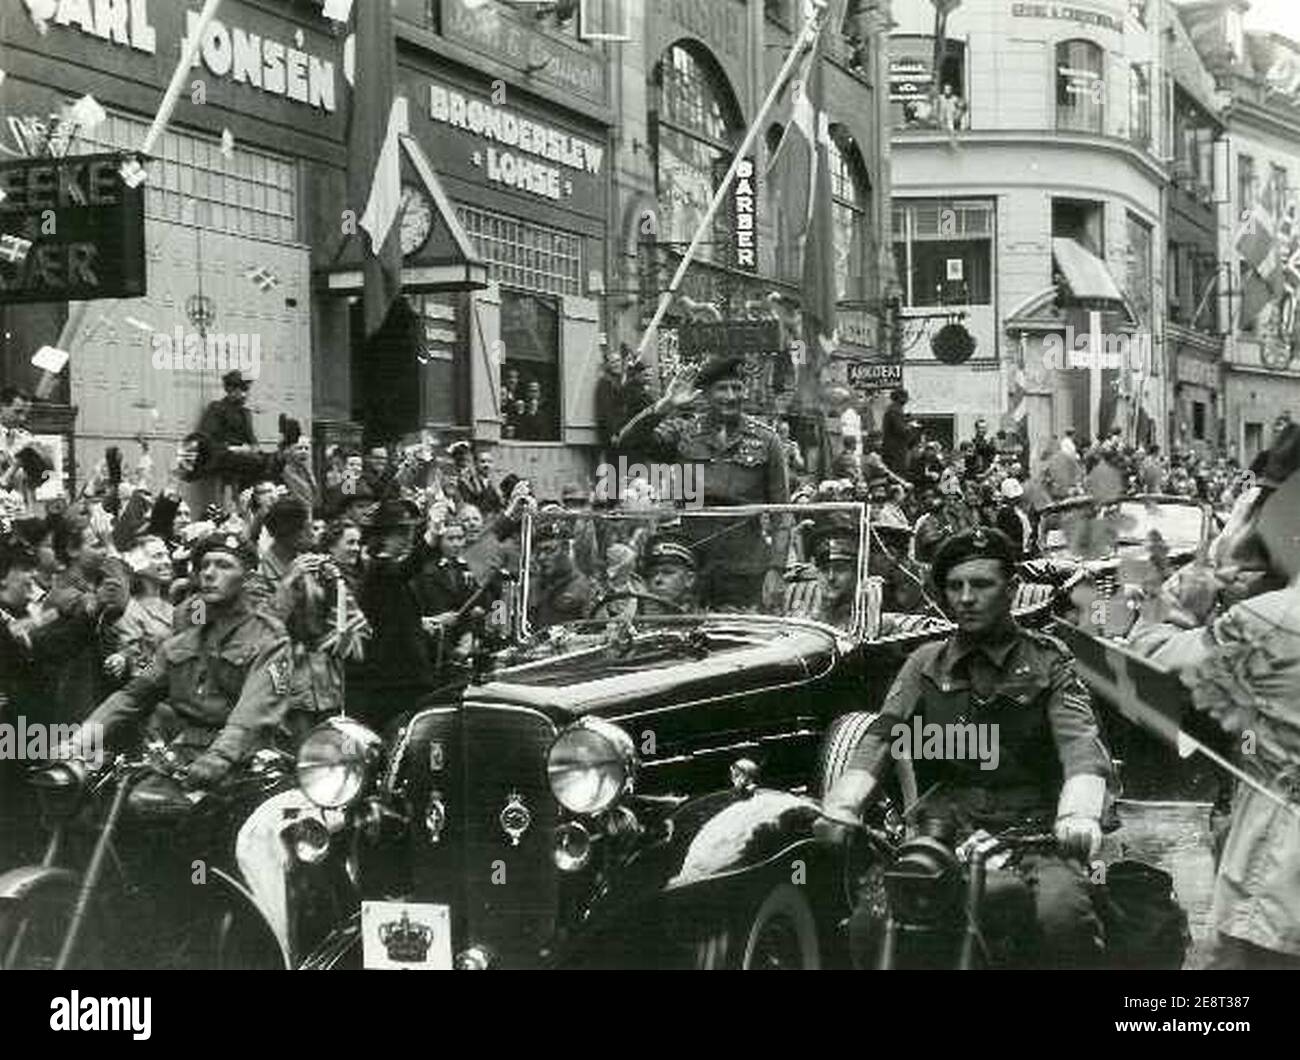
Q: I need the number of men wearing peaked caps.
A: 2